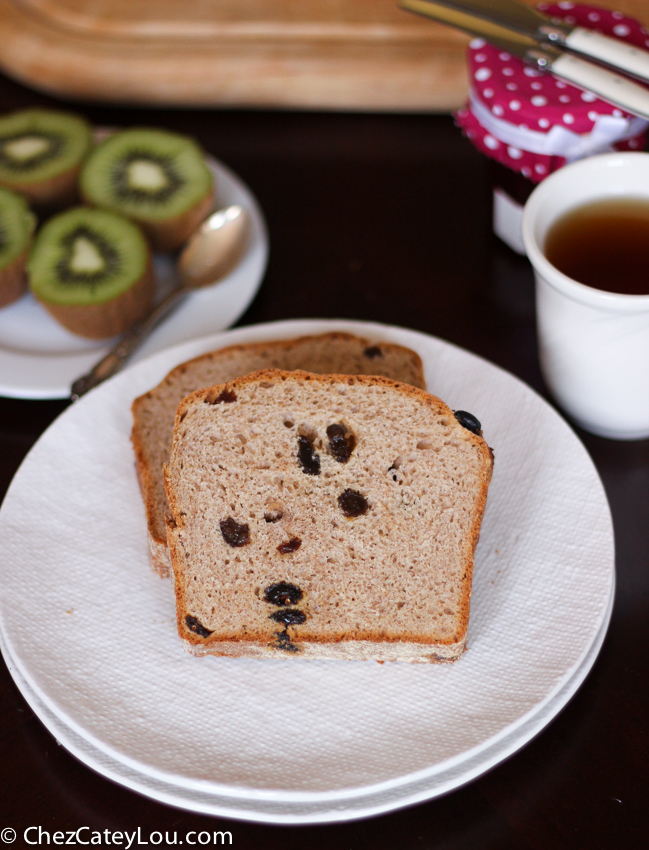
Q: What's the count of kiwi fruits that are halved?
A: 4